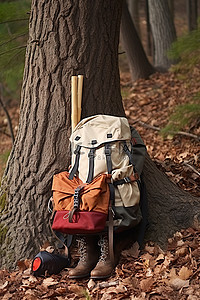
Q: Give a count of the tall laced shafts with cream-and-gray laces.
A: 2